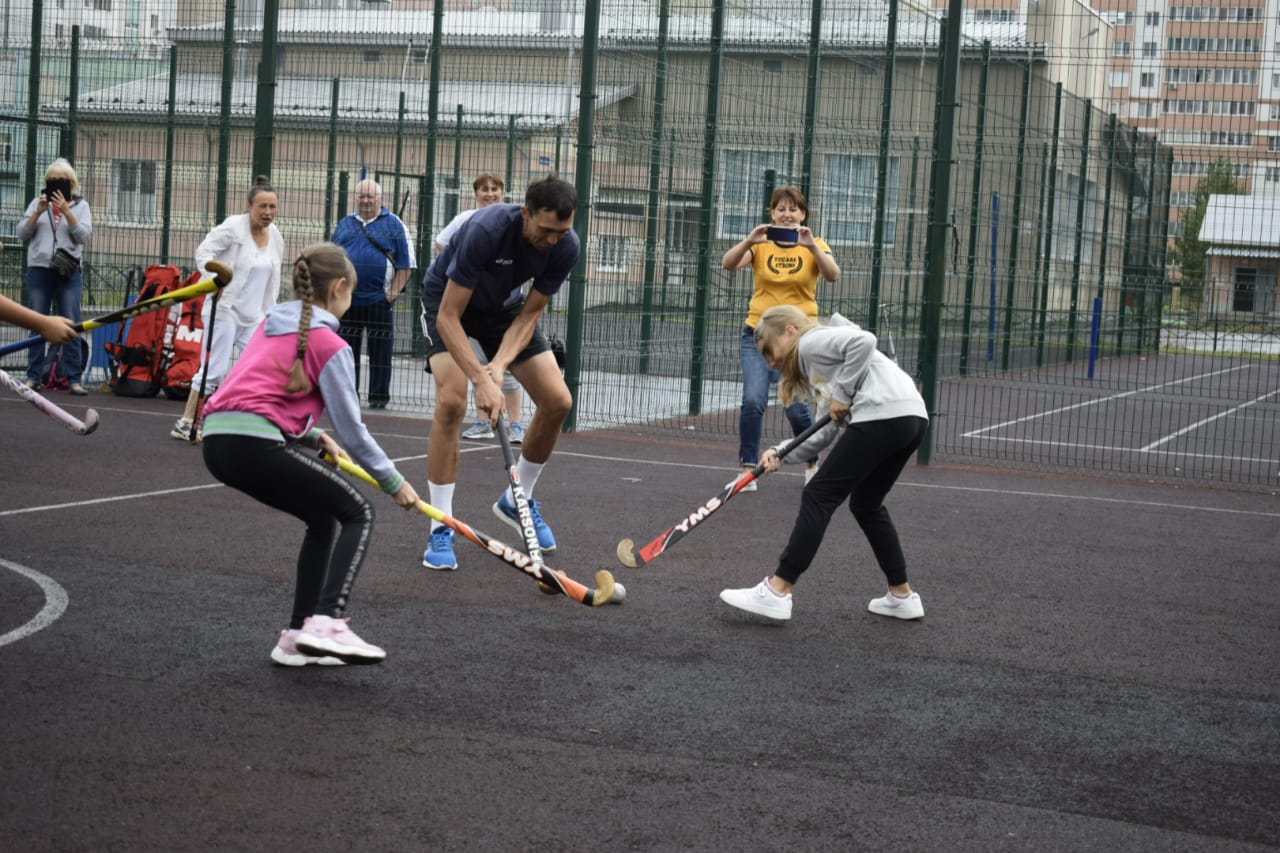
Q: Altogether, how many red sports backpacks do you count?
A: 2